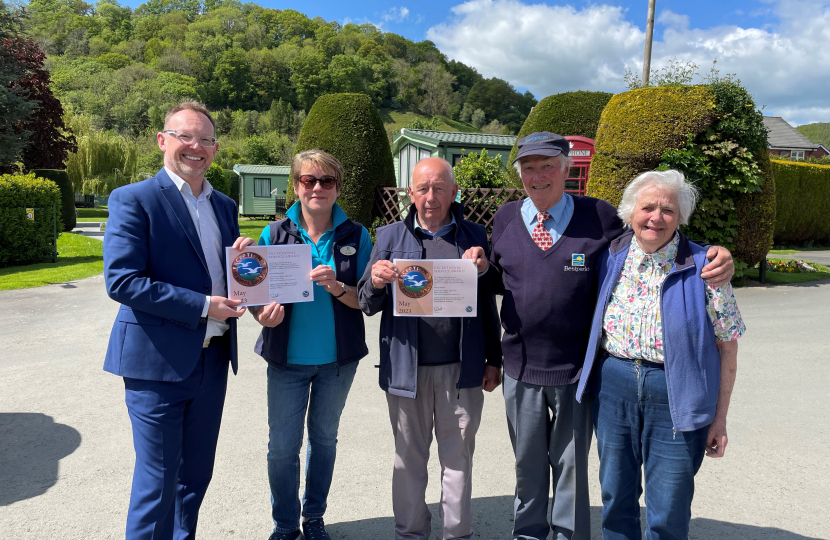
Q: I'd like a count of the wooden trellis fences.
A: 1